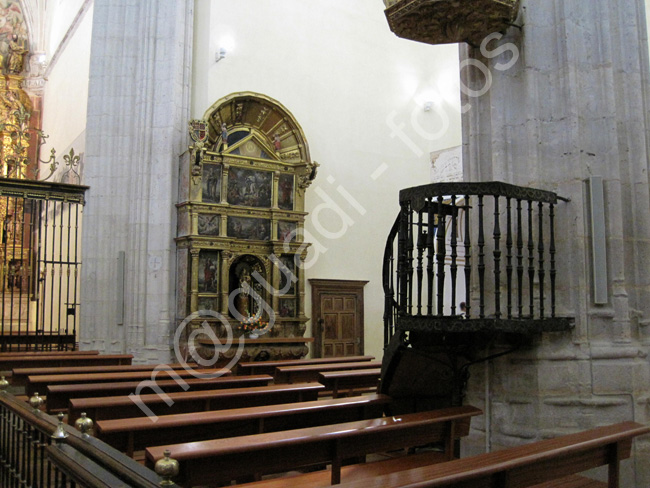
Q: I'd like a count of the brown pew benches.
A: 12